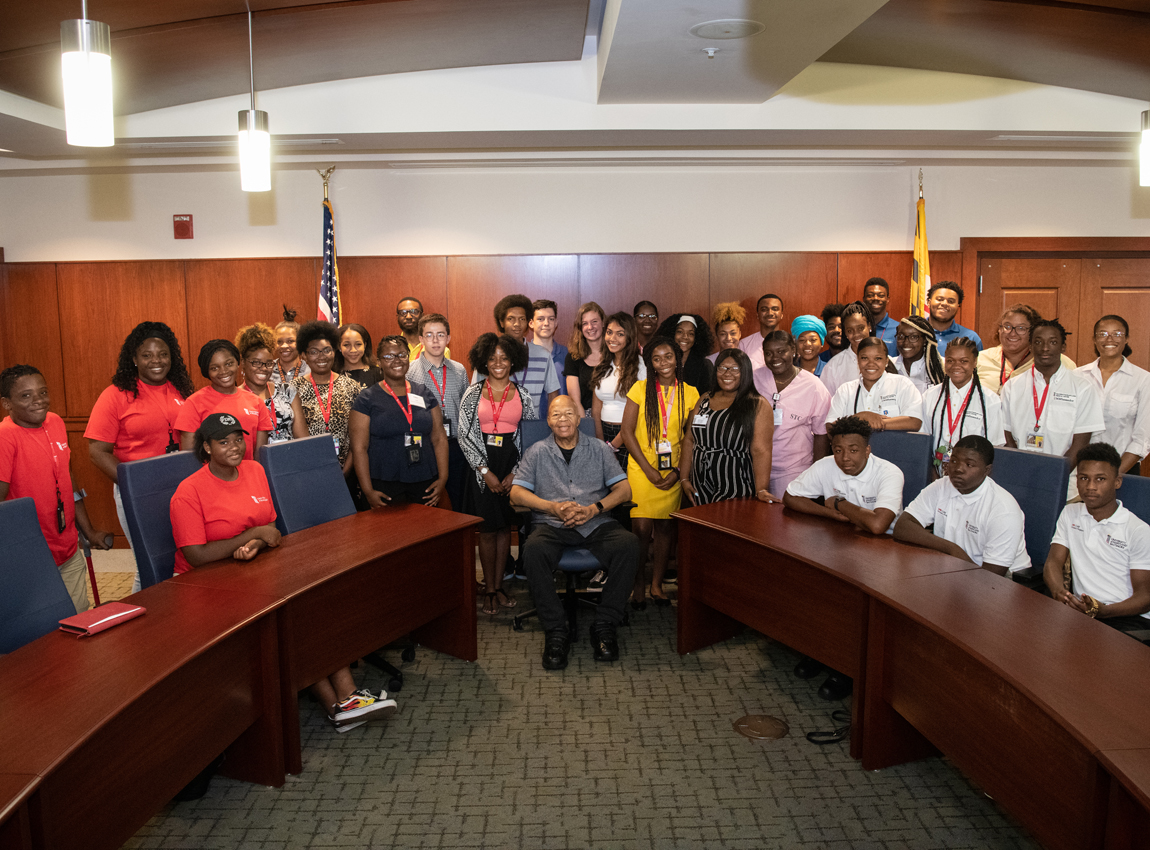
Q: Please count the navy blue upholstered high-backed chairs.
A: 7